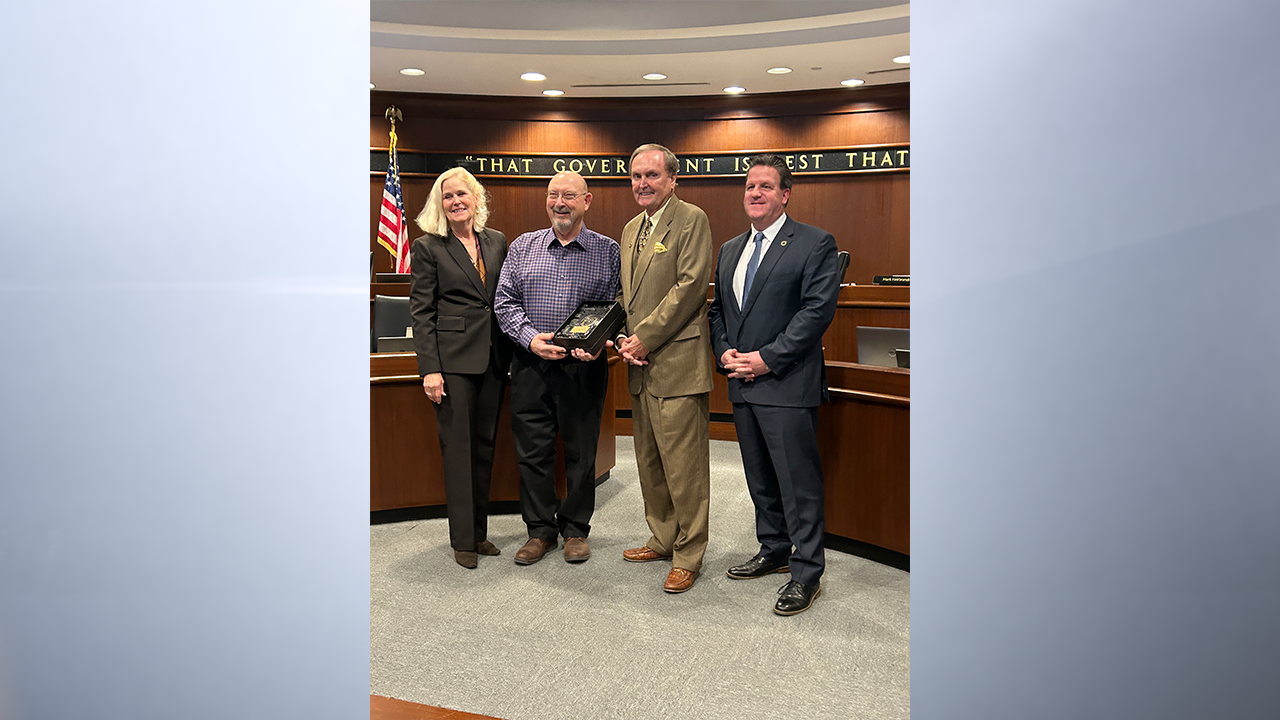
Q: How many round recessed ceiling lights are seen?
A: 9